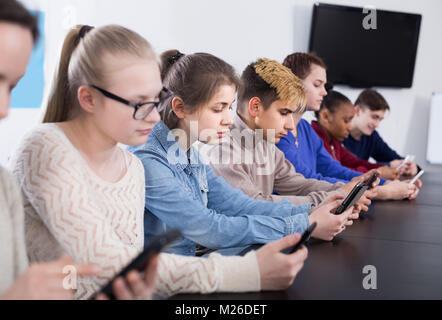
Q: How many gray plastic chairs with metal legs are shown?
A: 0